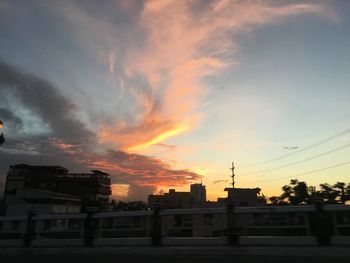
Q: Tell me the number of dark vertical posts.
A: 5